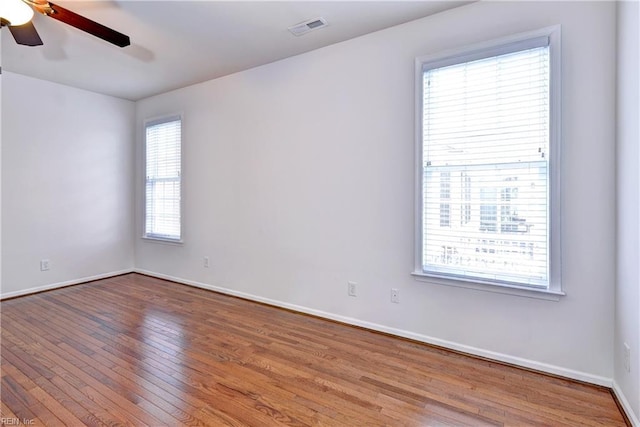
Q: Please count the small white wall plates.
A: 5